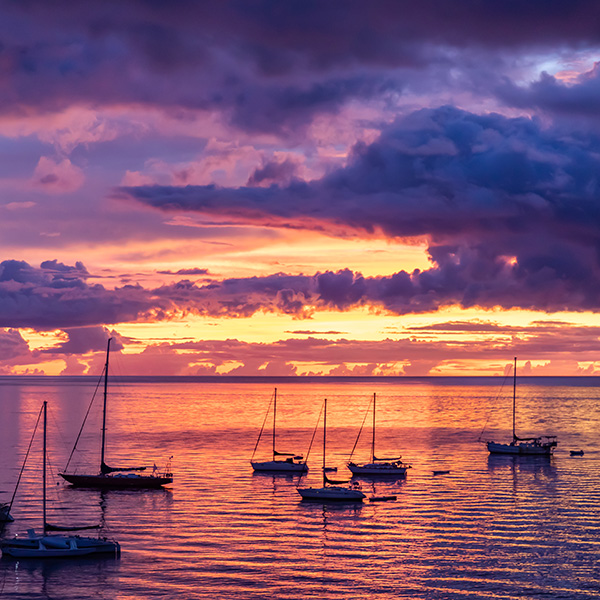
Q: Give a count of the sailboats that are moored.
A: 6